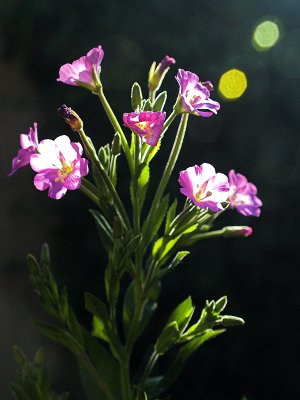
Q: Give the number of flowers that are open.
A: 7